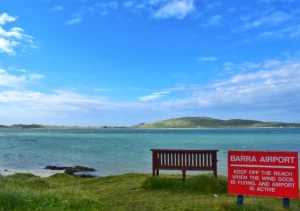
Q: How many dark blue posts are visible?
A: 2